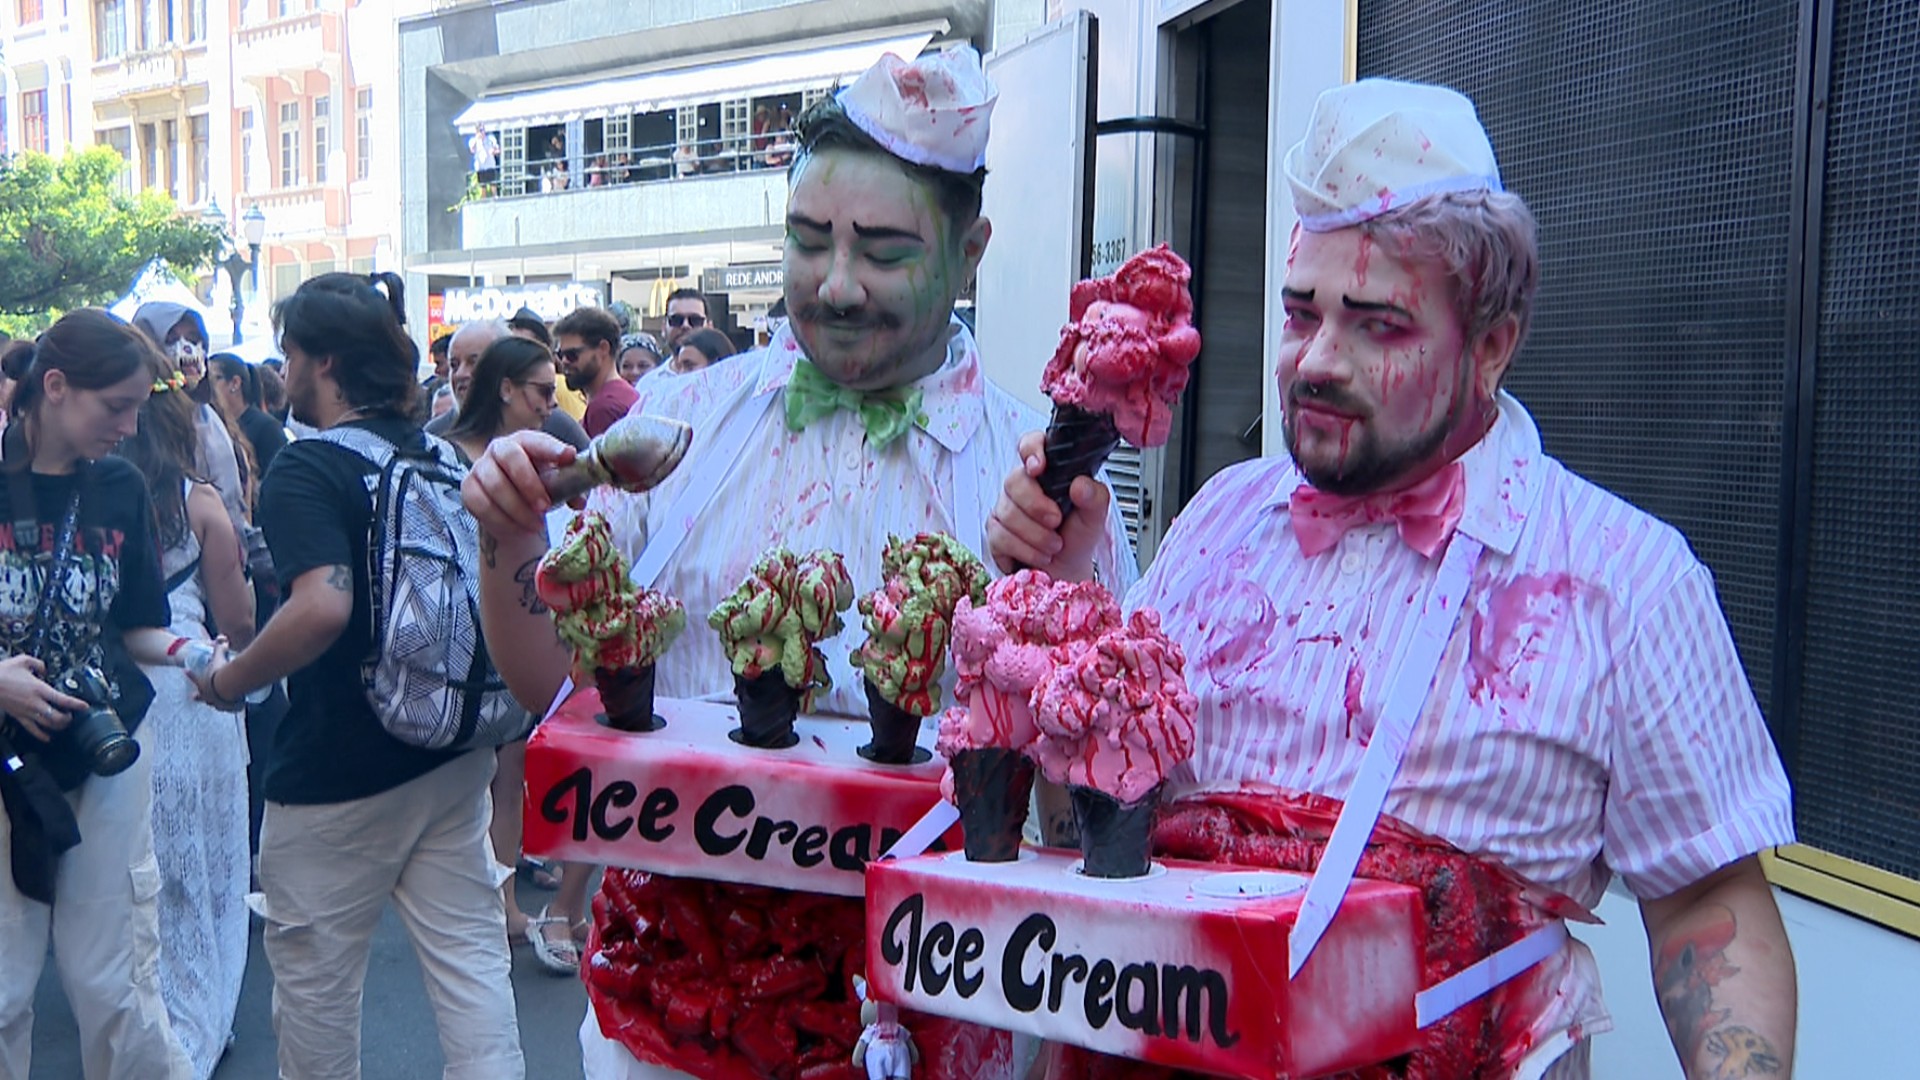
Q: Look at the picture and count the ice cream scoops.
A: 1